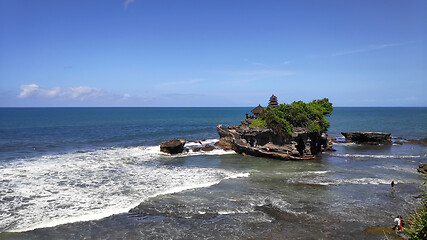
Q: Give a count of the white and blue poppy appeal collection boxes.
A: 0